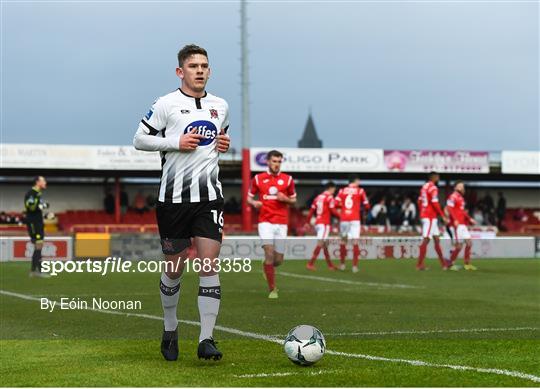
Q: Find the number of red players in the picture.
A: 5